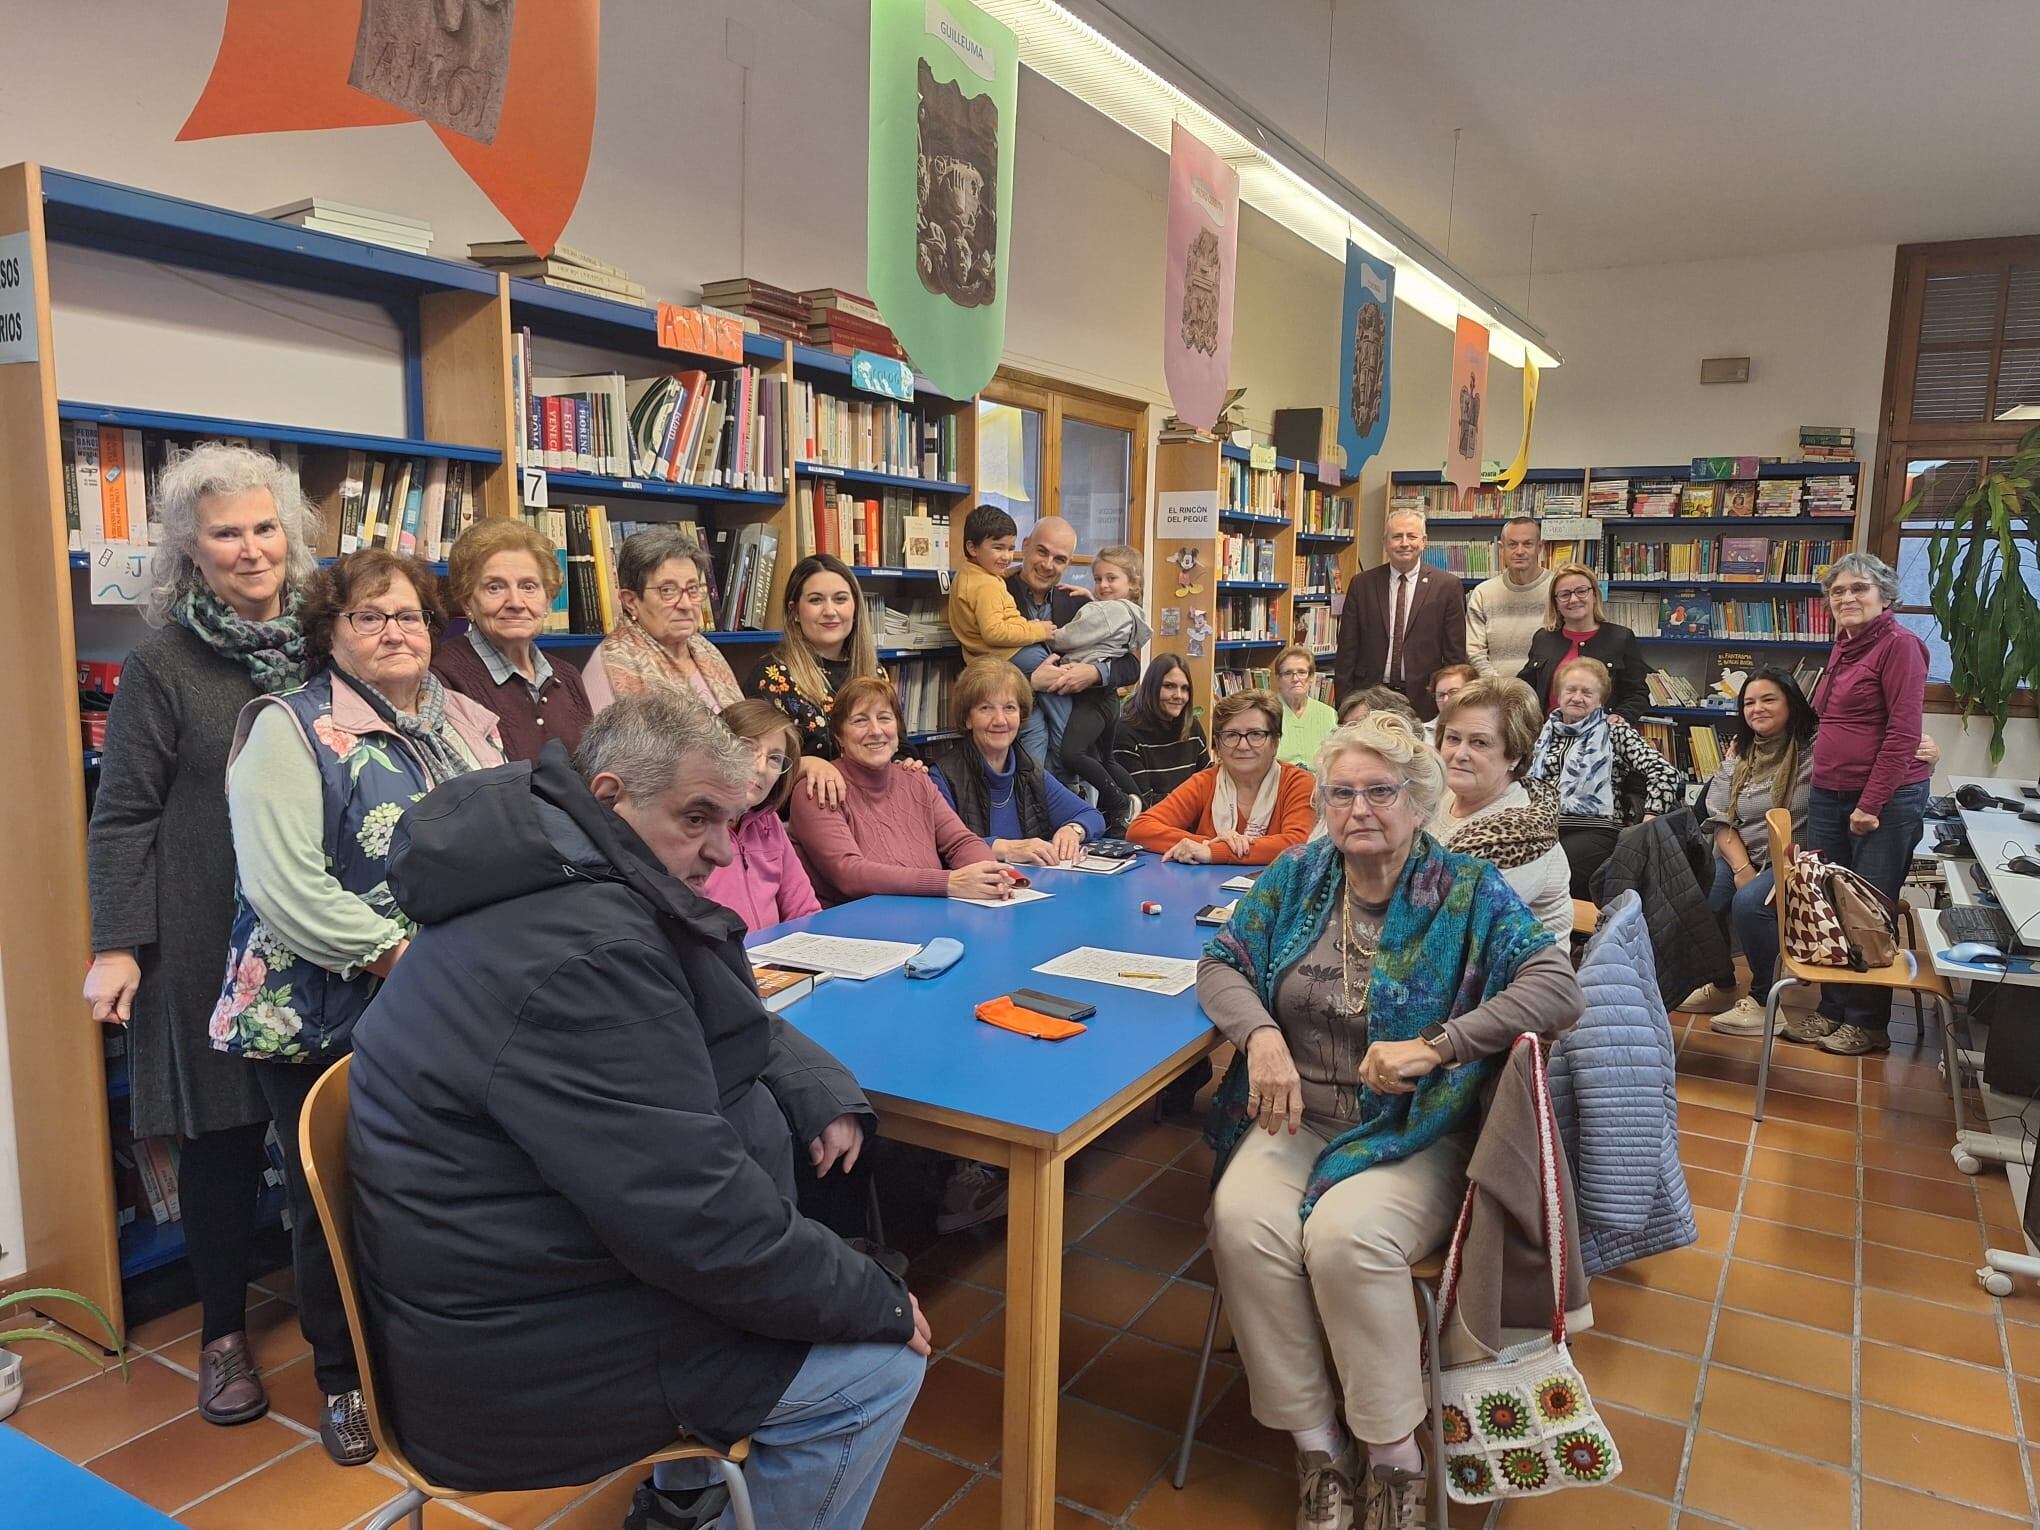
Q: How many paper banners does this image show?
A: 6